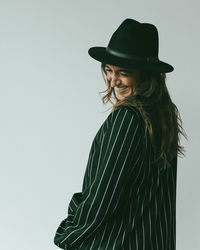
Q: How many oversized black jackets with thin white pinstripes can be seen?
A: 1